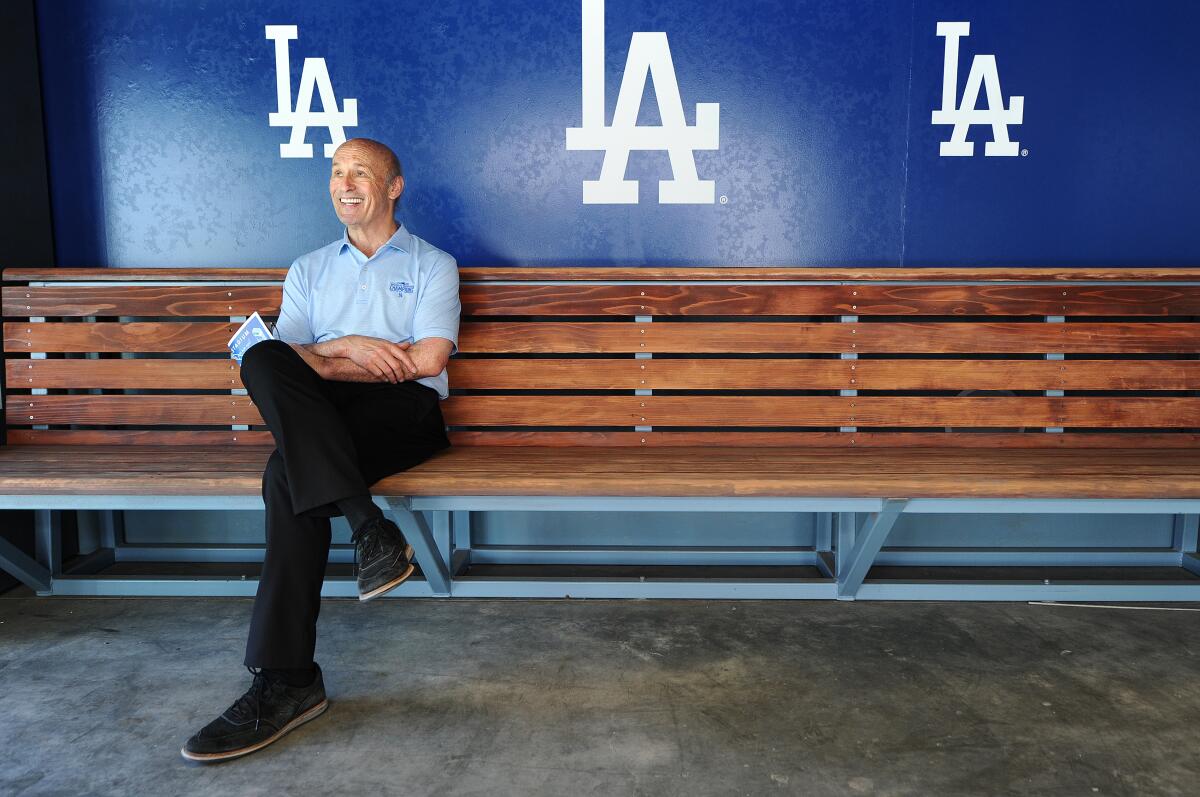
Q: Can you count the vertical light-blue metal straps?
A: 5